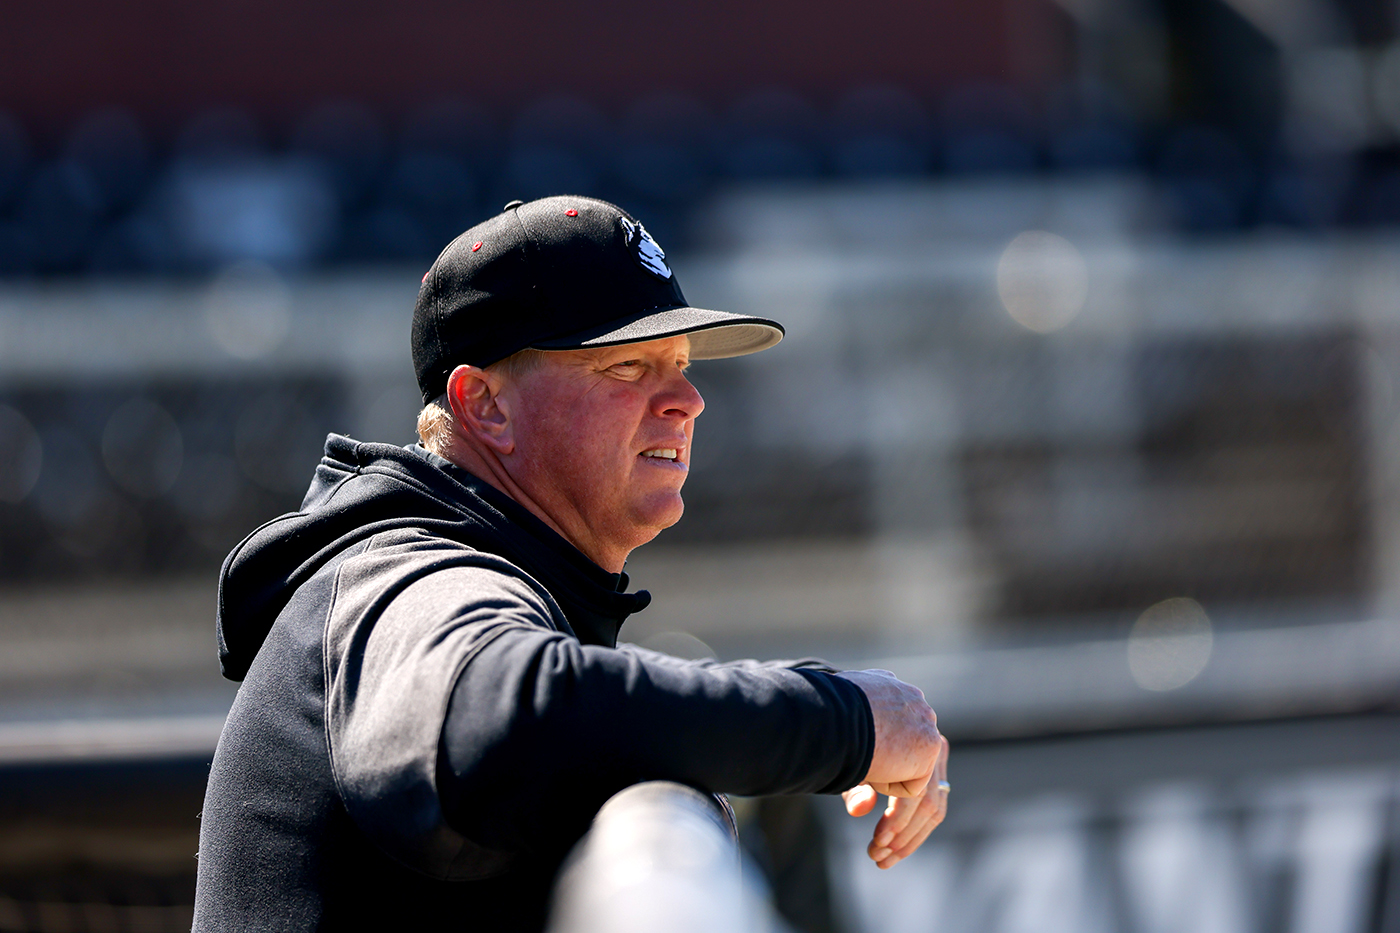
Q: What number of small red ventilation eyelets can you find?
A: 3